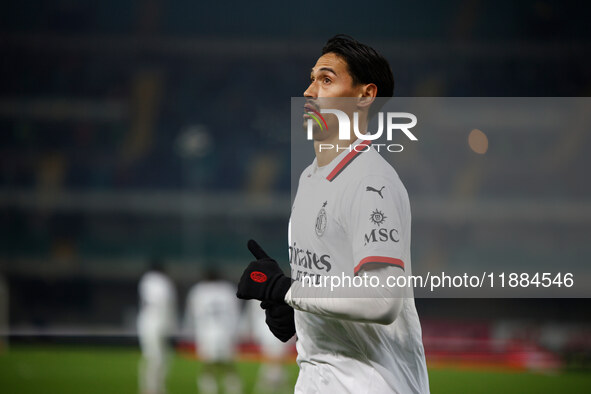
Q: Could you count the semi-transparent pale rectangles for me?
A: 1